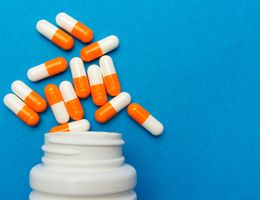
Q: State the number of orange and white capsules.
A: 14